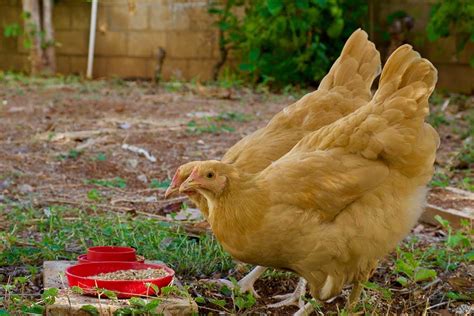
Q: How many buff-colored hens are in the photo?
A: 2